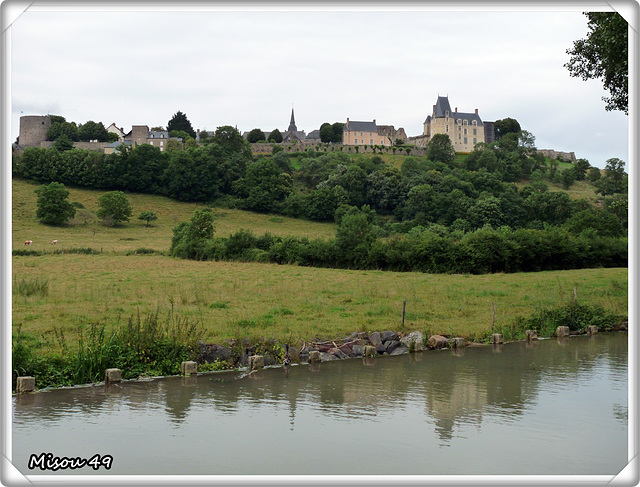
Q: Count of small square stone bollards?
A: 11